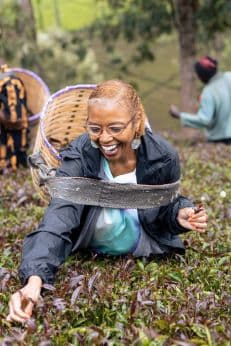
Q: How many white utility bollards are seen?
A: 0